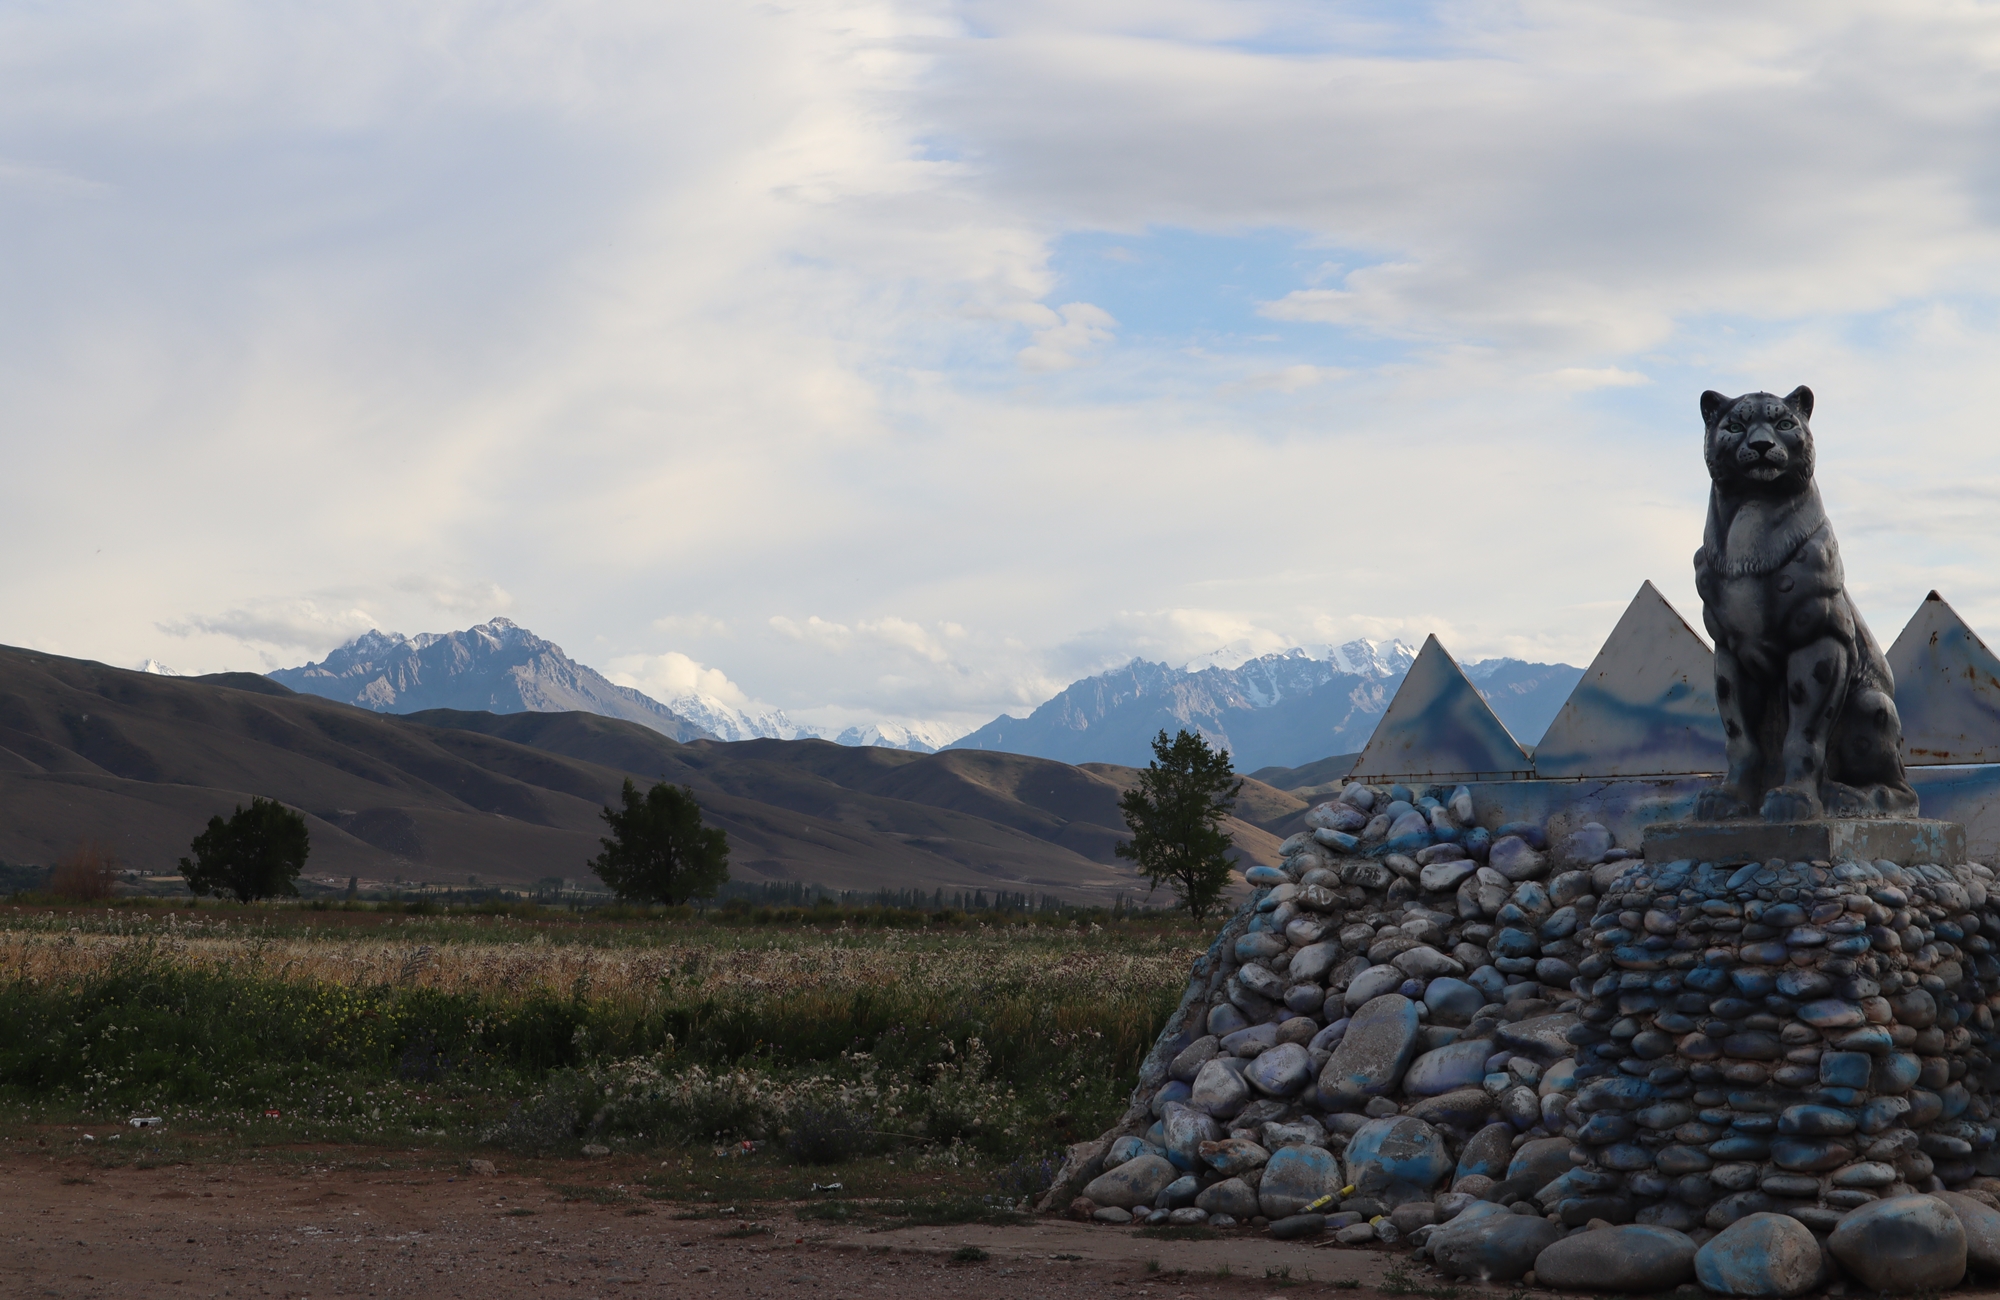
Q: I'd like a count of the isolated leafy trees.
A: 3